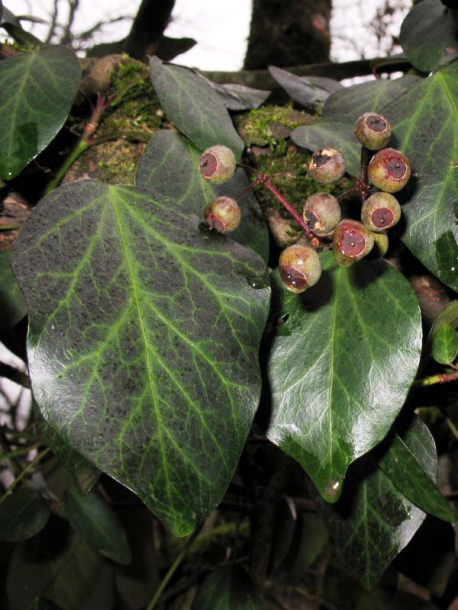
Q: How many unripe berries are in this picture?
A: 10